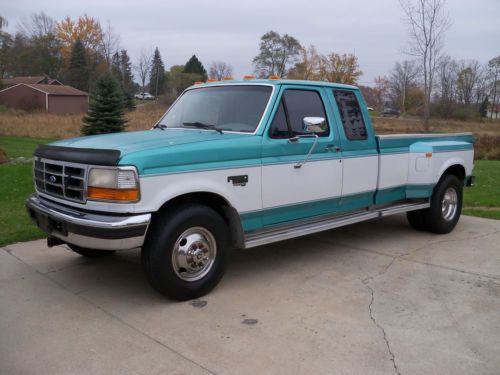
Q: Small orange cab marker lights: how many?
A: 5